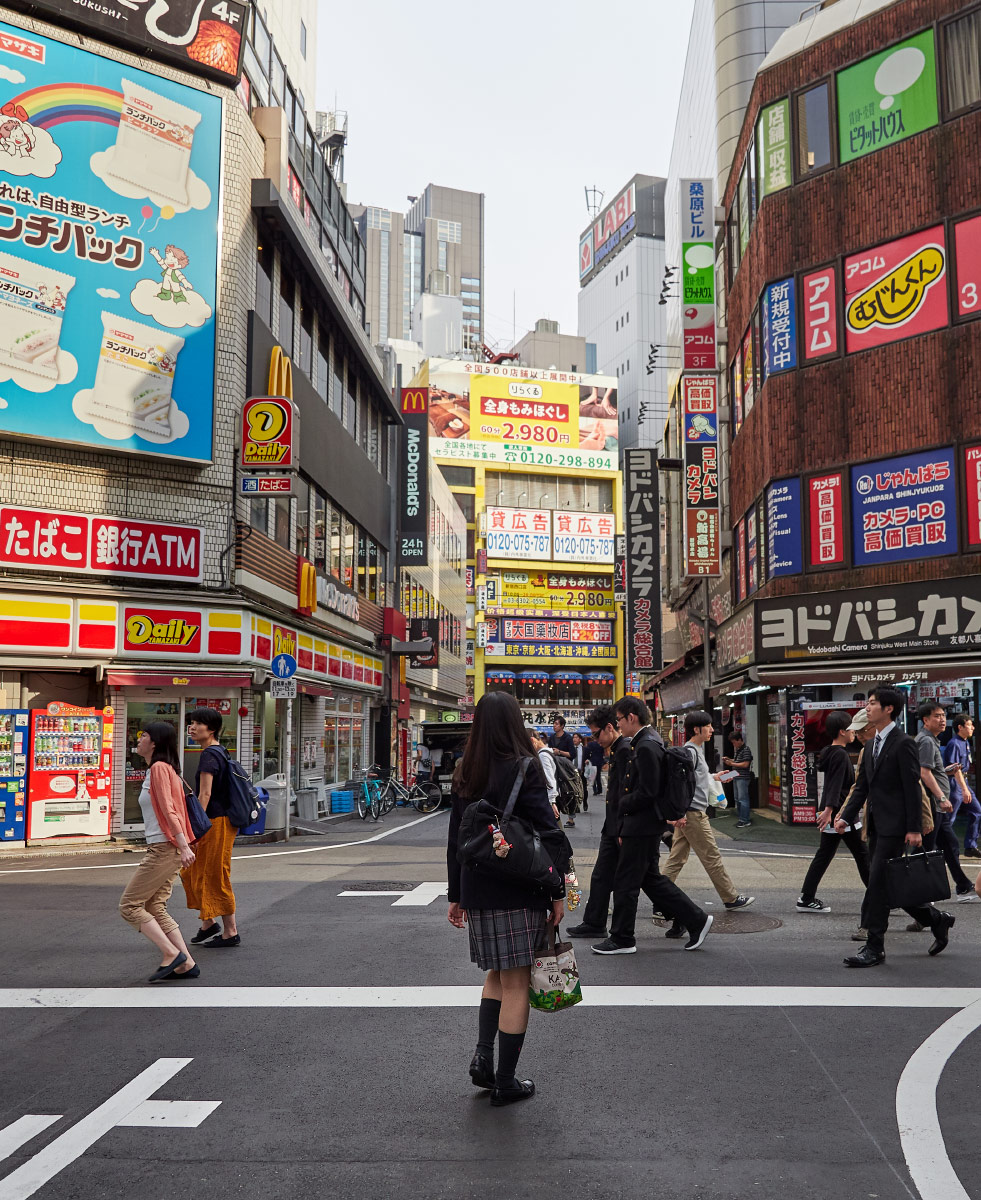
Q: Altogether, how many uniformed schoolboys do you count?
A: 2